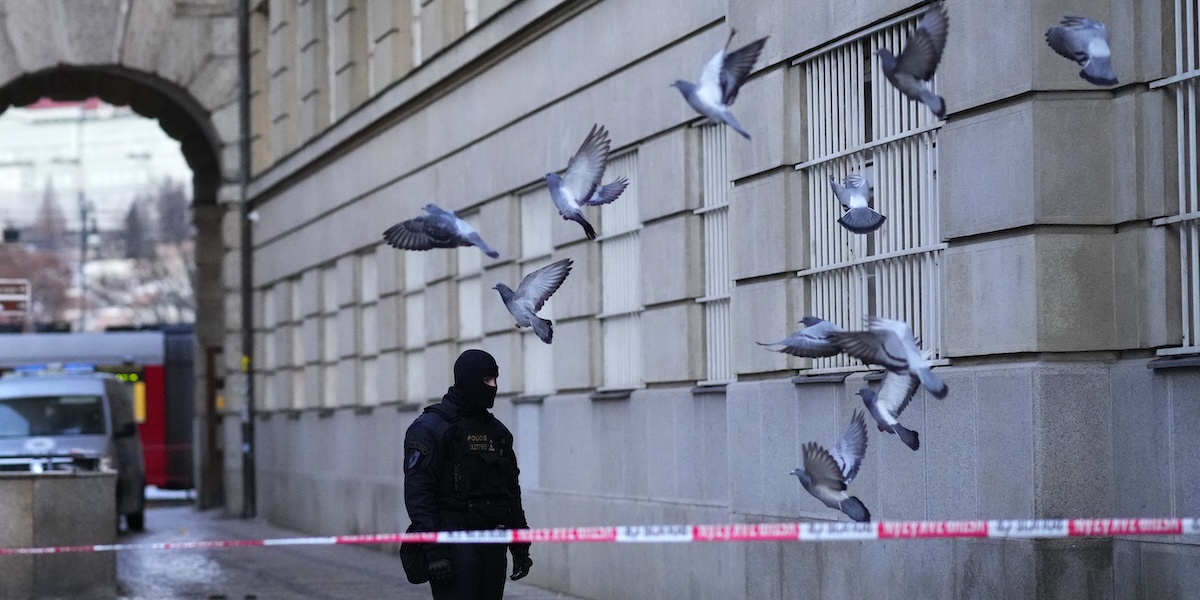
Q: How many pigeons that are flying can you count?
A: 11